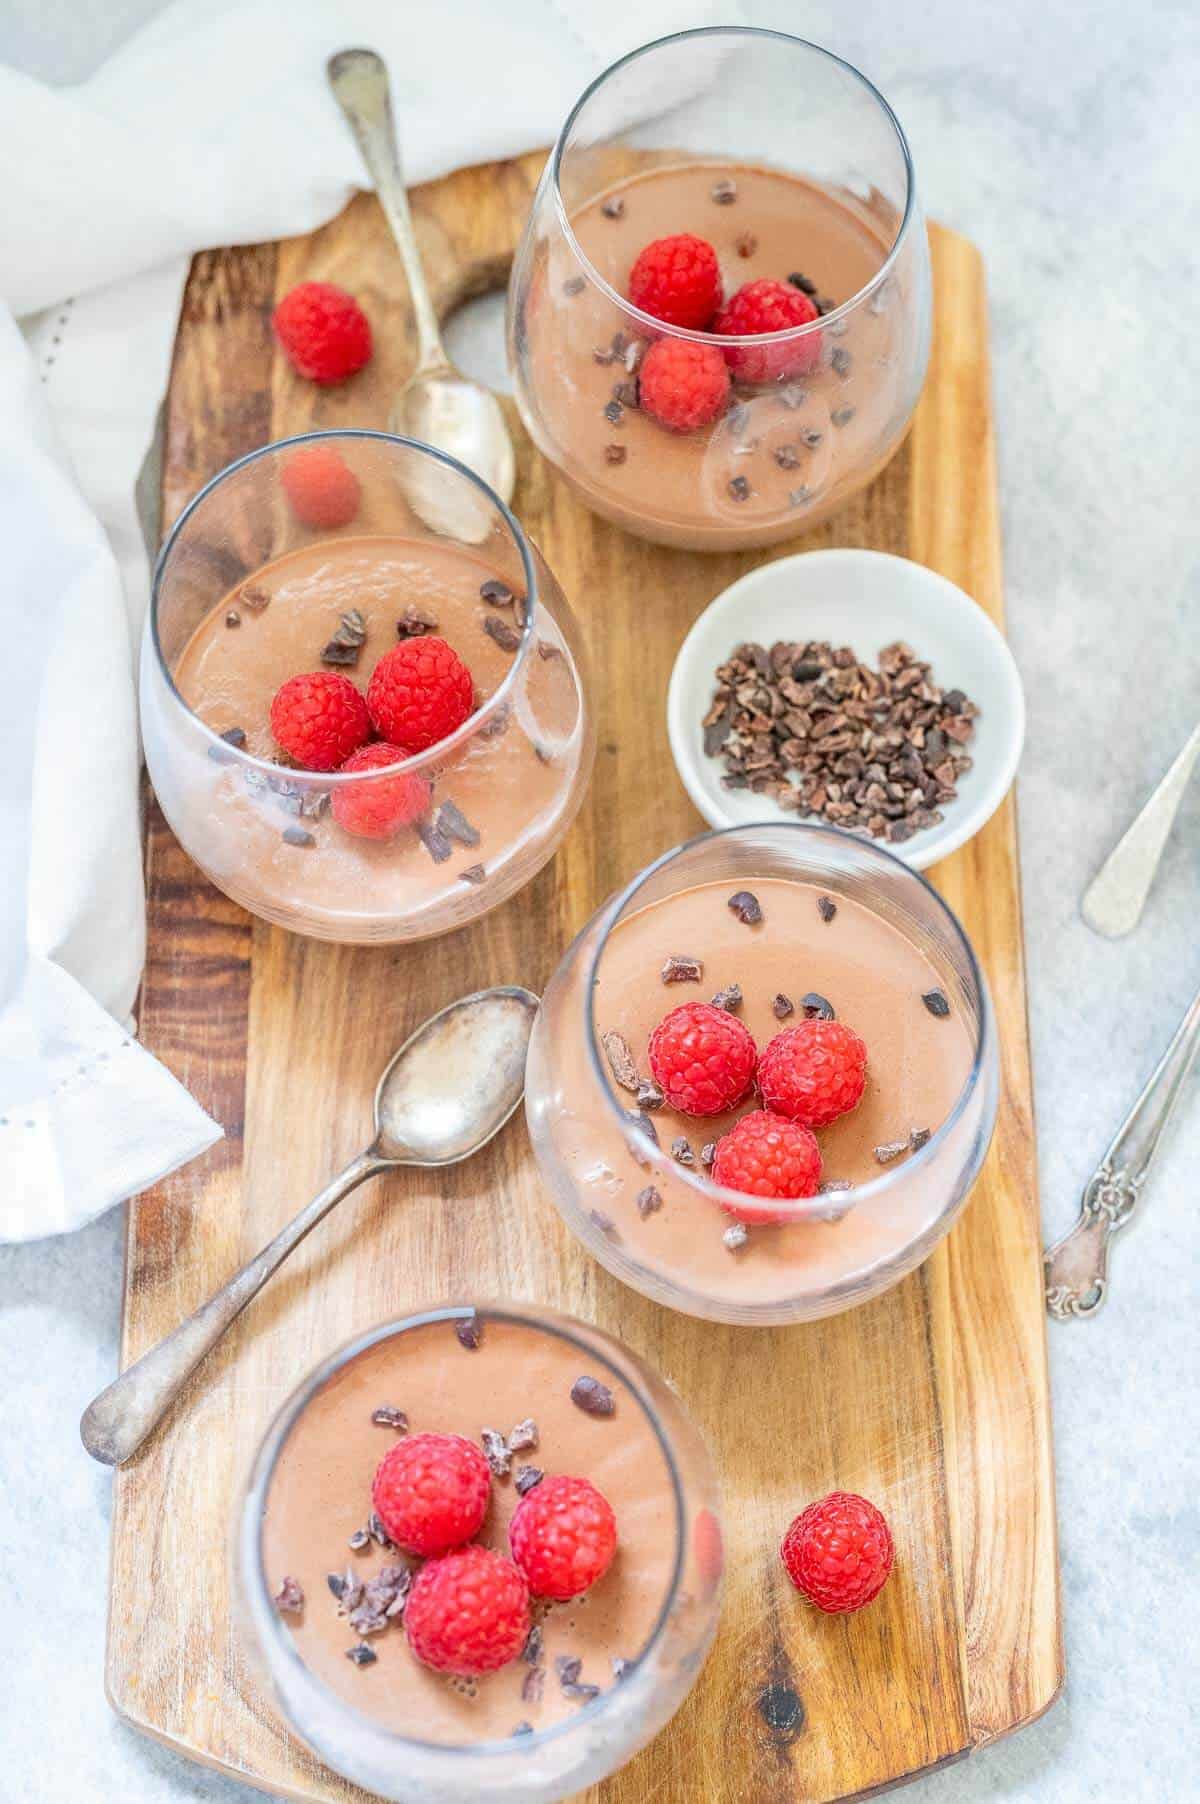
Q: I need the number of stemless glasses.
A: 4